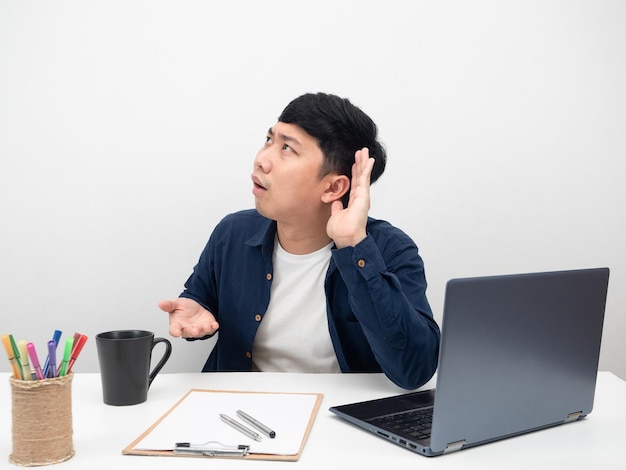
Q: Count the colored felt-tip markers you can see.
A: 9